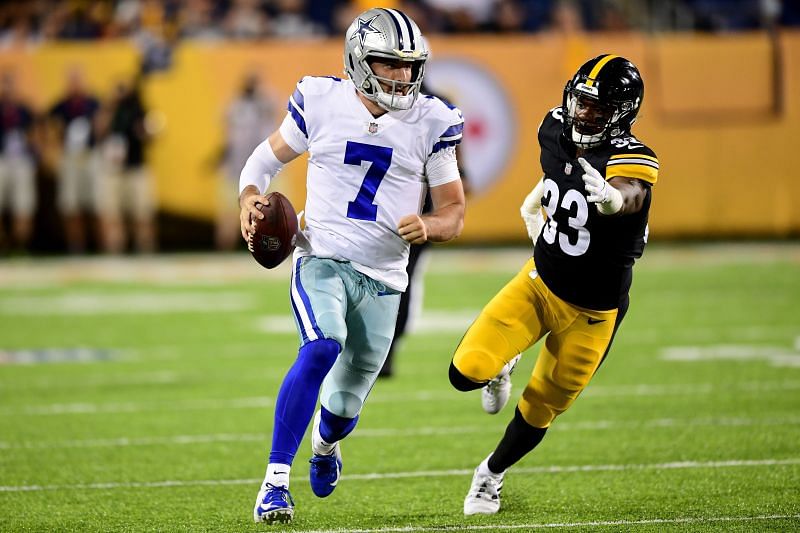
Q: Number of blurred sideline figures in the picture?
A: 4